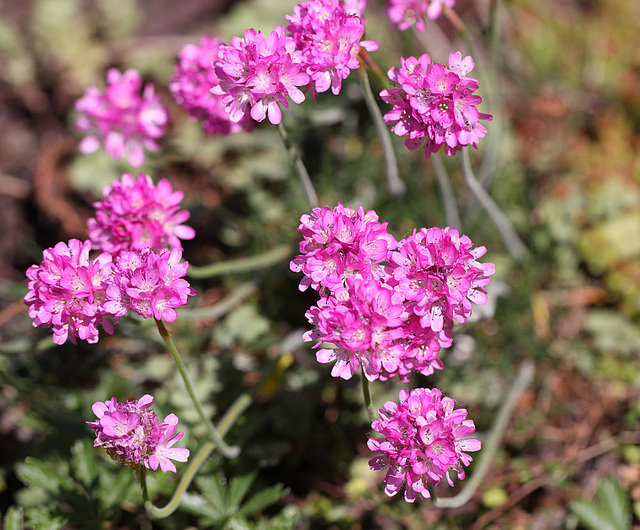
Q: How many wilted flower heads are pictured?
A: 1